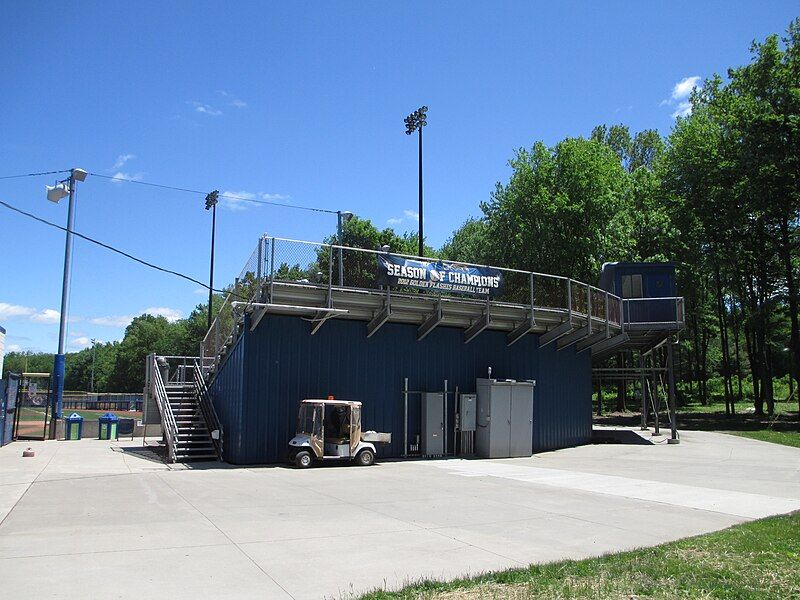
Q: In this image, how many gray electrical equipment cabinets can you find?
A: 3